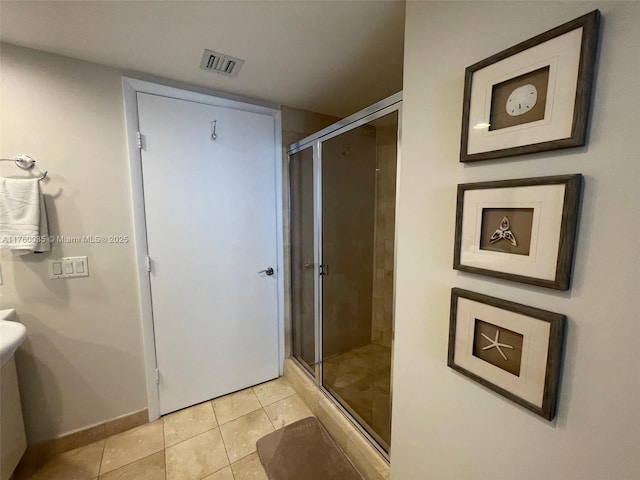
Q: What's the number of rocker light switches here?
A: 3